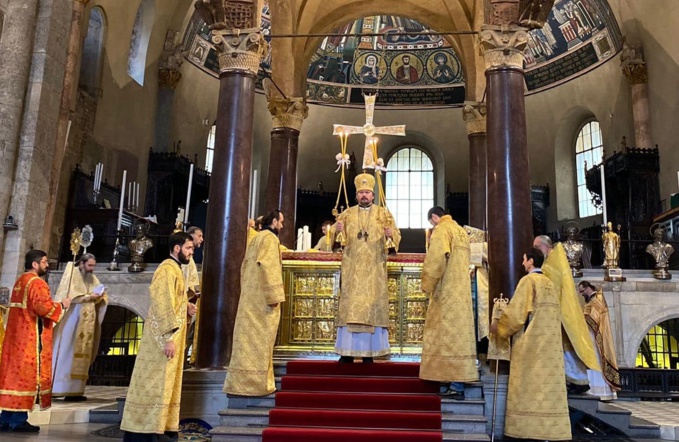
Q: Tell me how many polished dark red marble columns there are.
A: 4